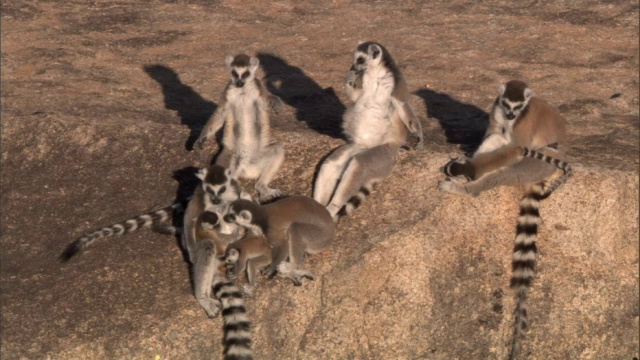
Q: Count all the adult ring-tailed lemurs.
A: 5